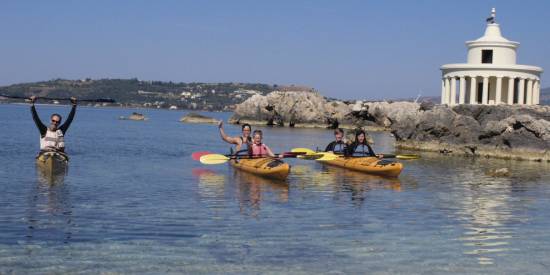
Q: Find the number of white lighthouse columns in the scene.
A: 12